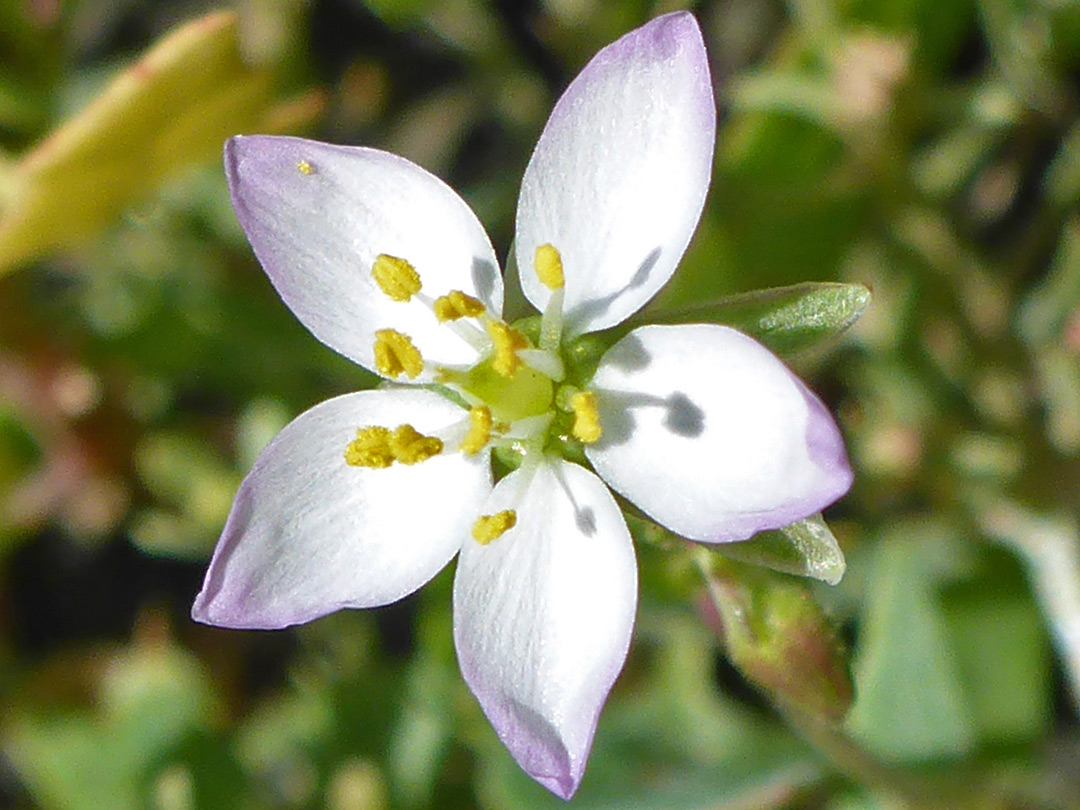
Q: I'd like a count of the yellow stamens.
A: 10